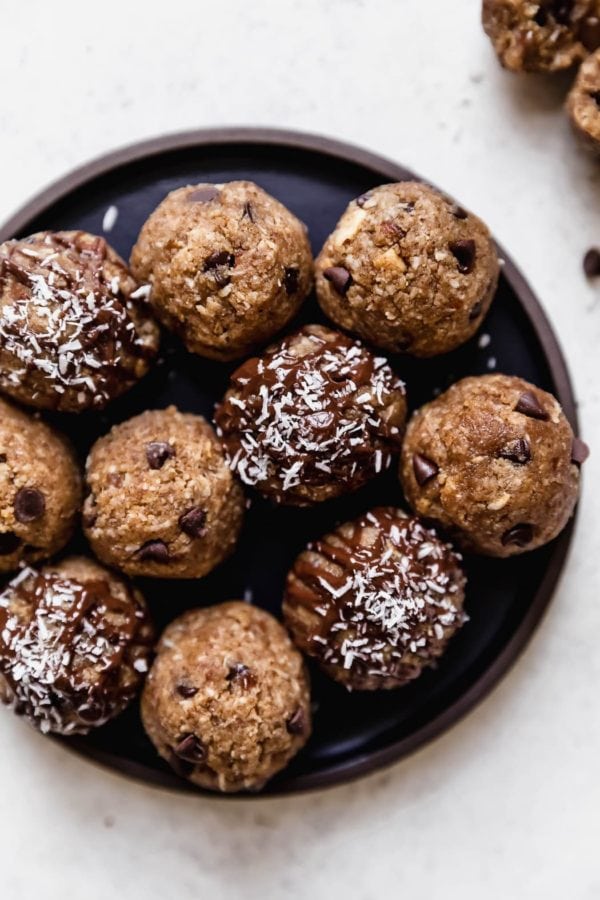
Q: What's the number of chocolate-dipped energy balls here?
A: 4